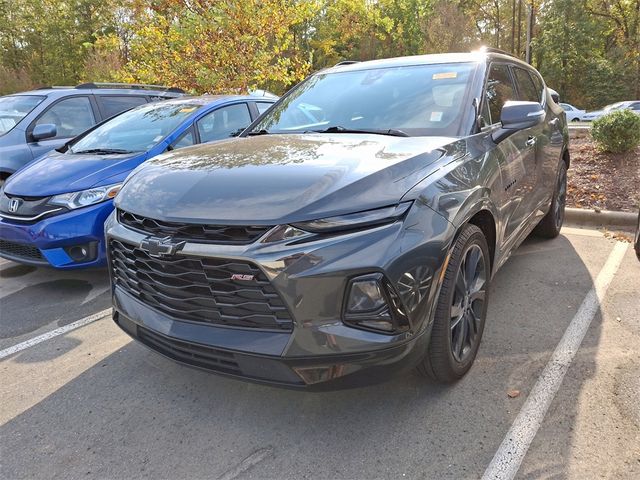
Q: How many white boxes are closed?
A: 0